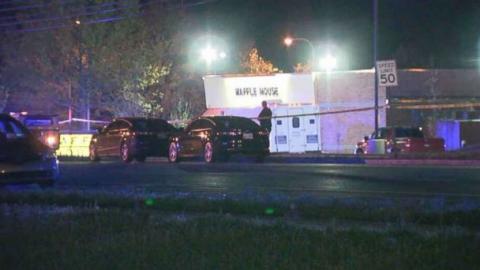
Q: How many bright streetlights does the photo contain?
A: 3